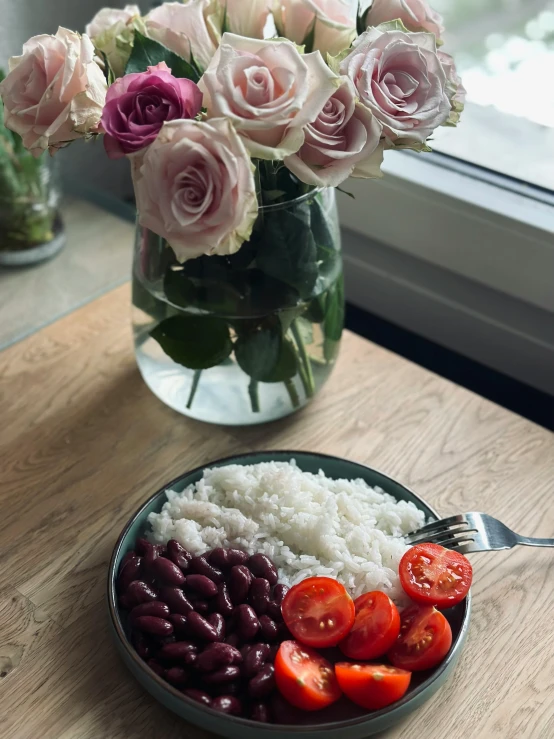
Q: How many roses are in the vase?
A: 12